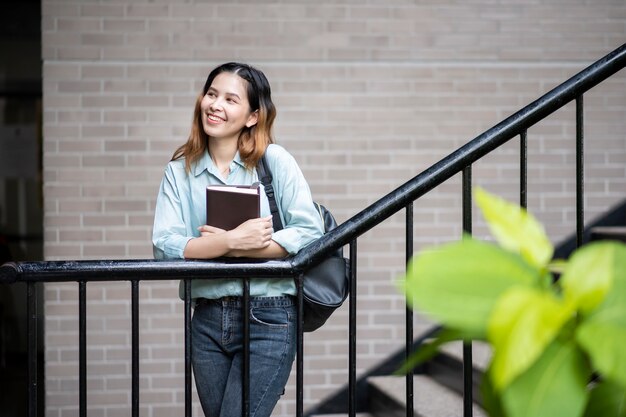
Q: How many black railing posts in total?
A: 11